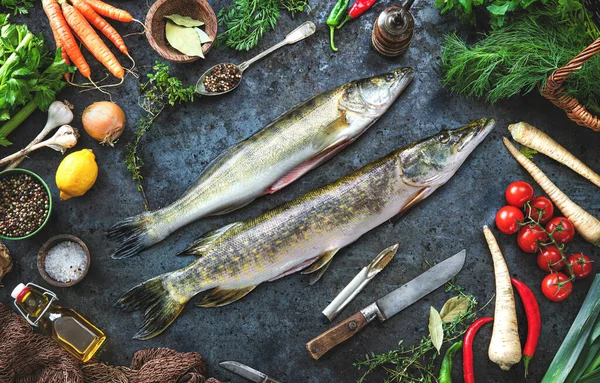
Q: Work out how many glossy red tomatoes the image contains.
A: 8